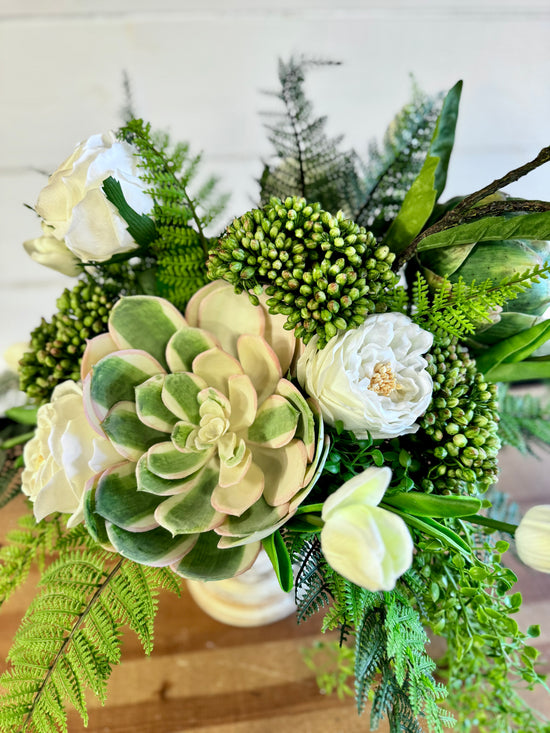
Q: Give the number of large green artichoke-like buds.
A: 1